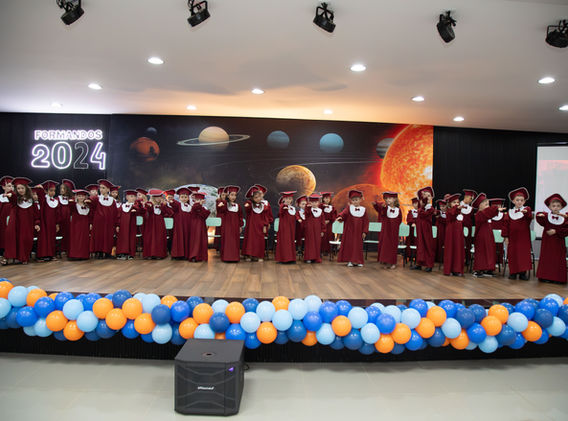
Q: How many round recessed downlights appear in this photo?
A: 11